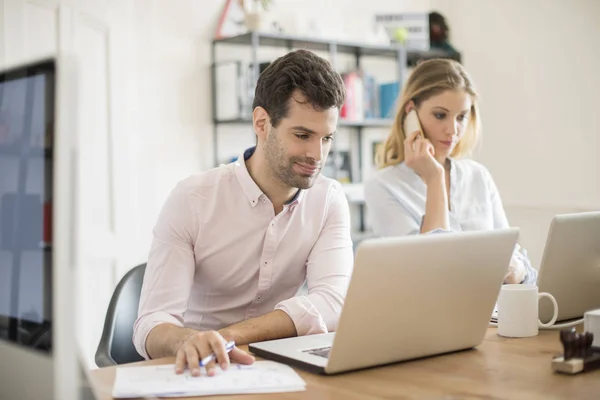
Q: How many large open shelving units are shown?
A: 1